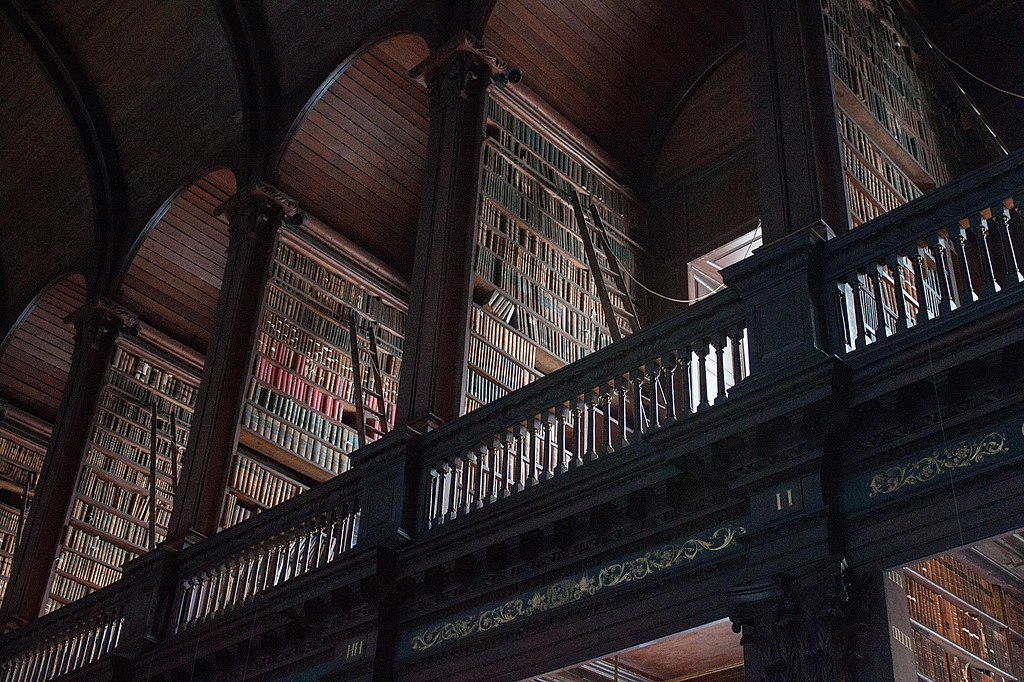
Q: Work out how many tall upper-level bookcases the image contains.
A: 5